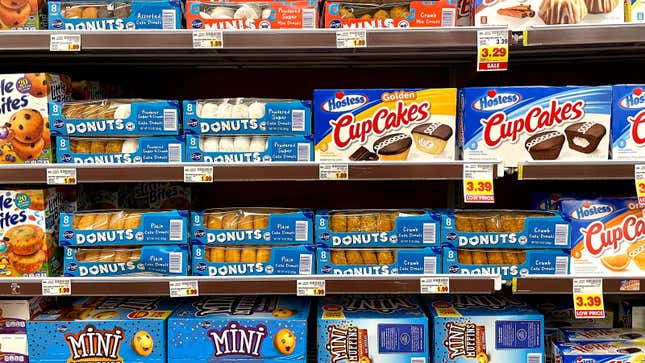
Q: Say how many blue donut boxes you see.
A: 13